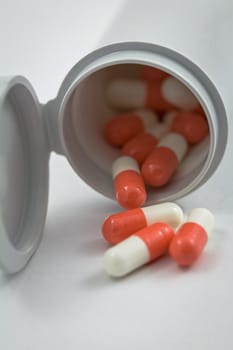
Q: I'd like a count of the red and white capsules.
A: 11